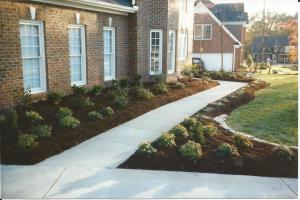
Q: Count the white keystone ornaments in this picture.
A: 3